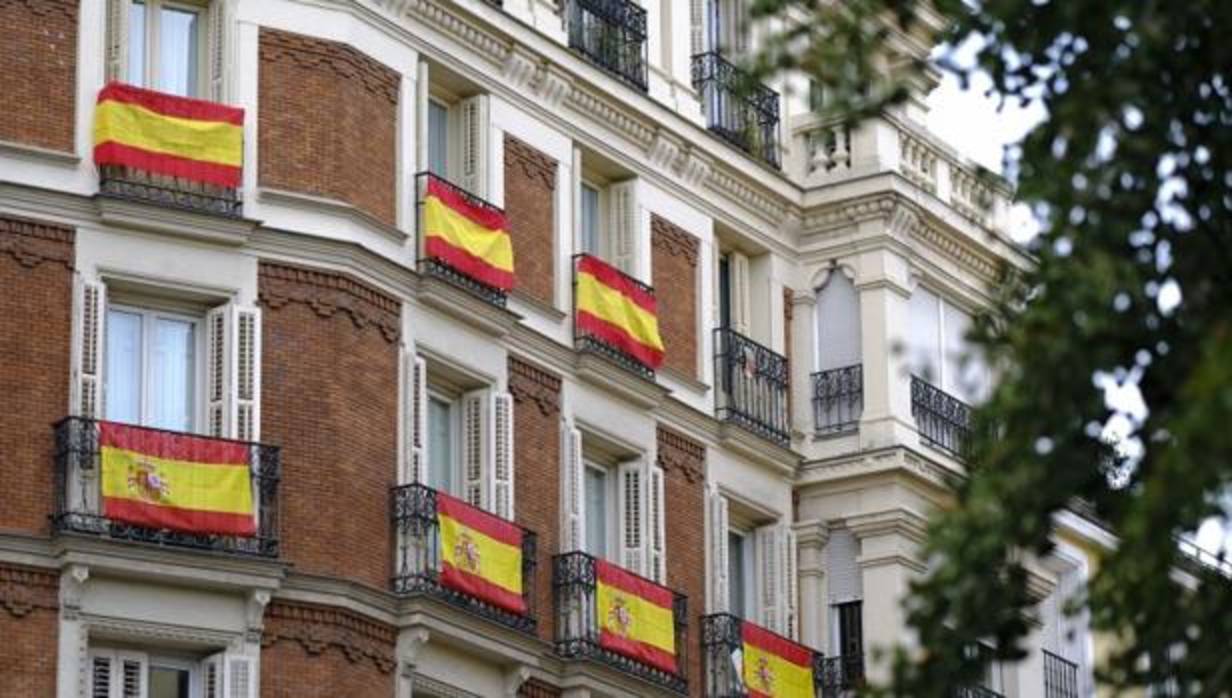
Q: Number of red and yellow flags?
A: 7